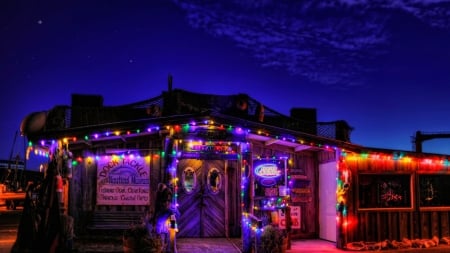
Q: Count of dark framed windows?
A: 2